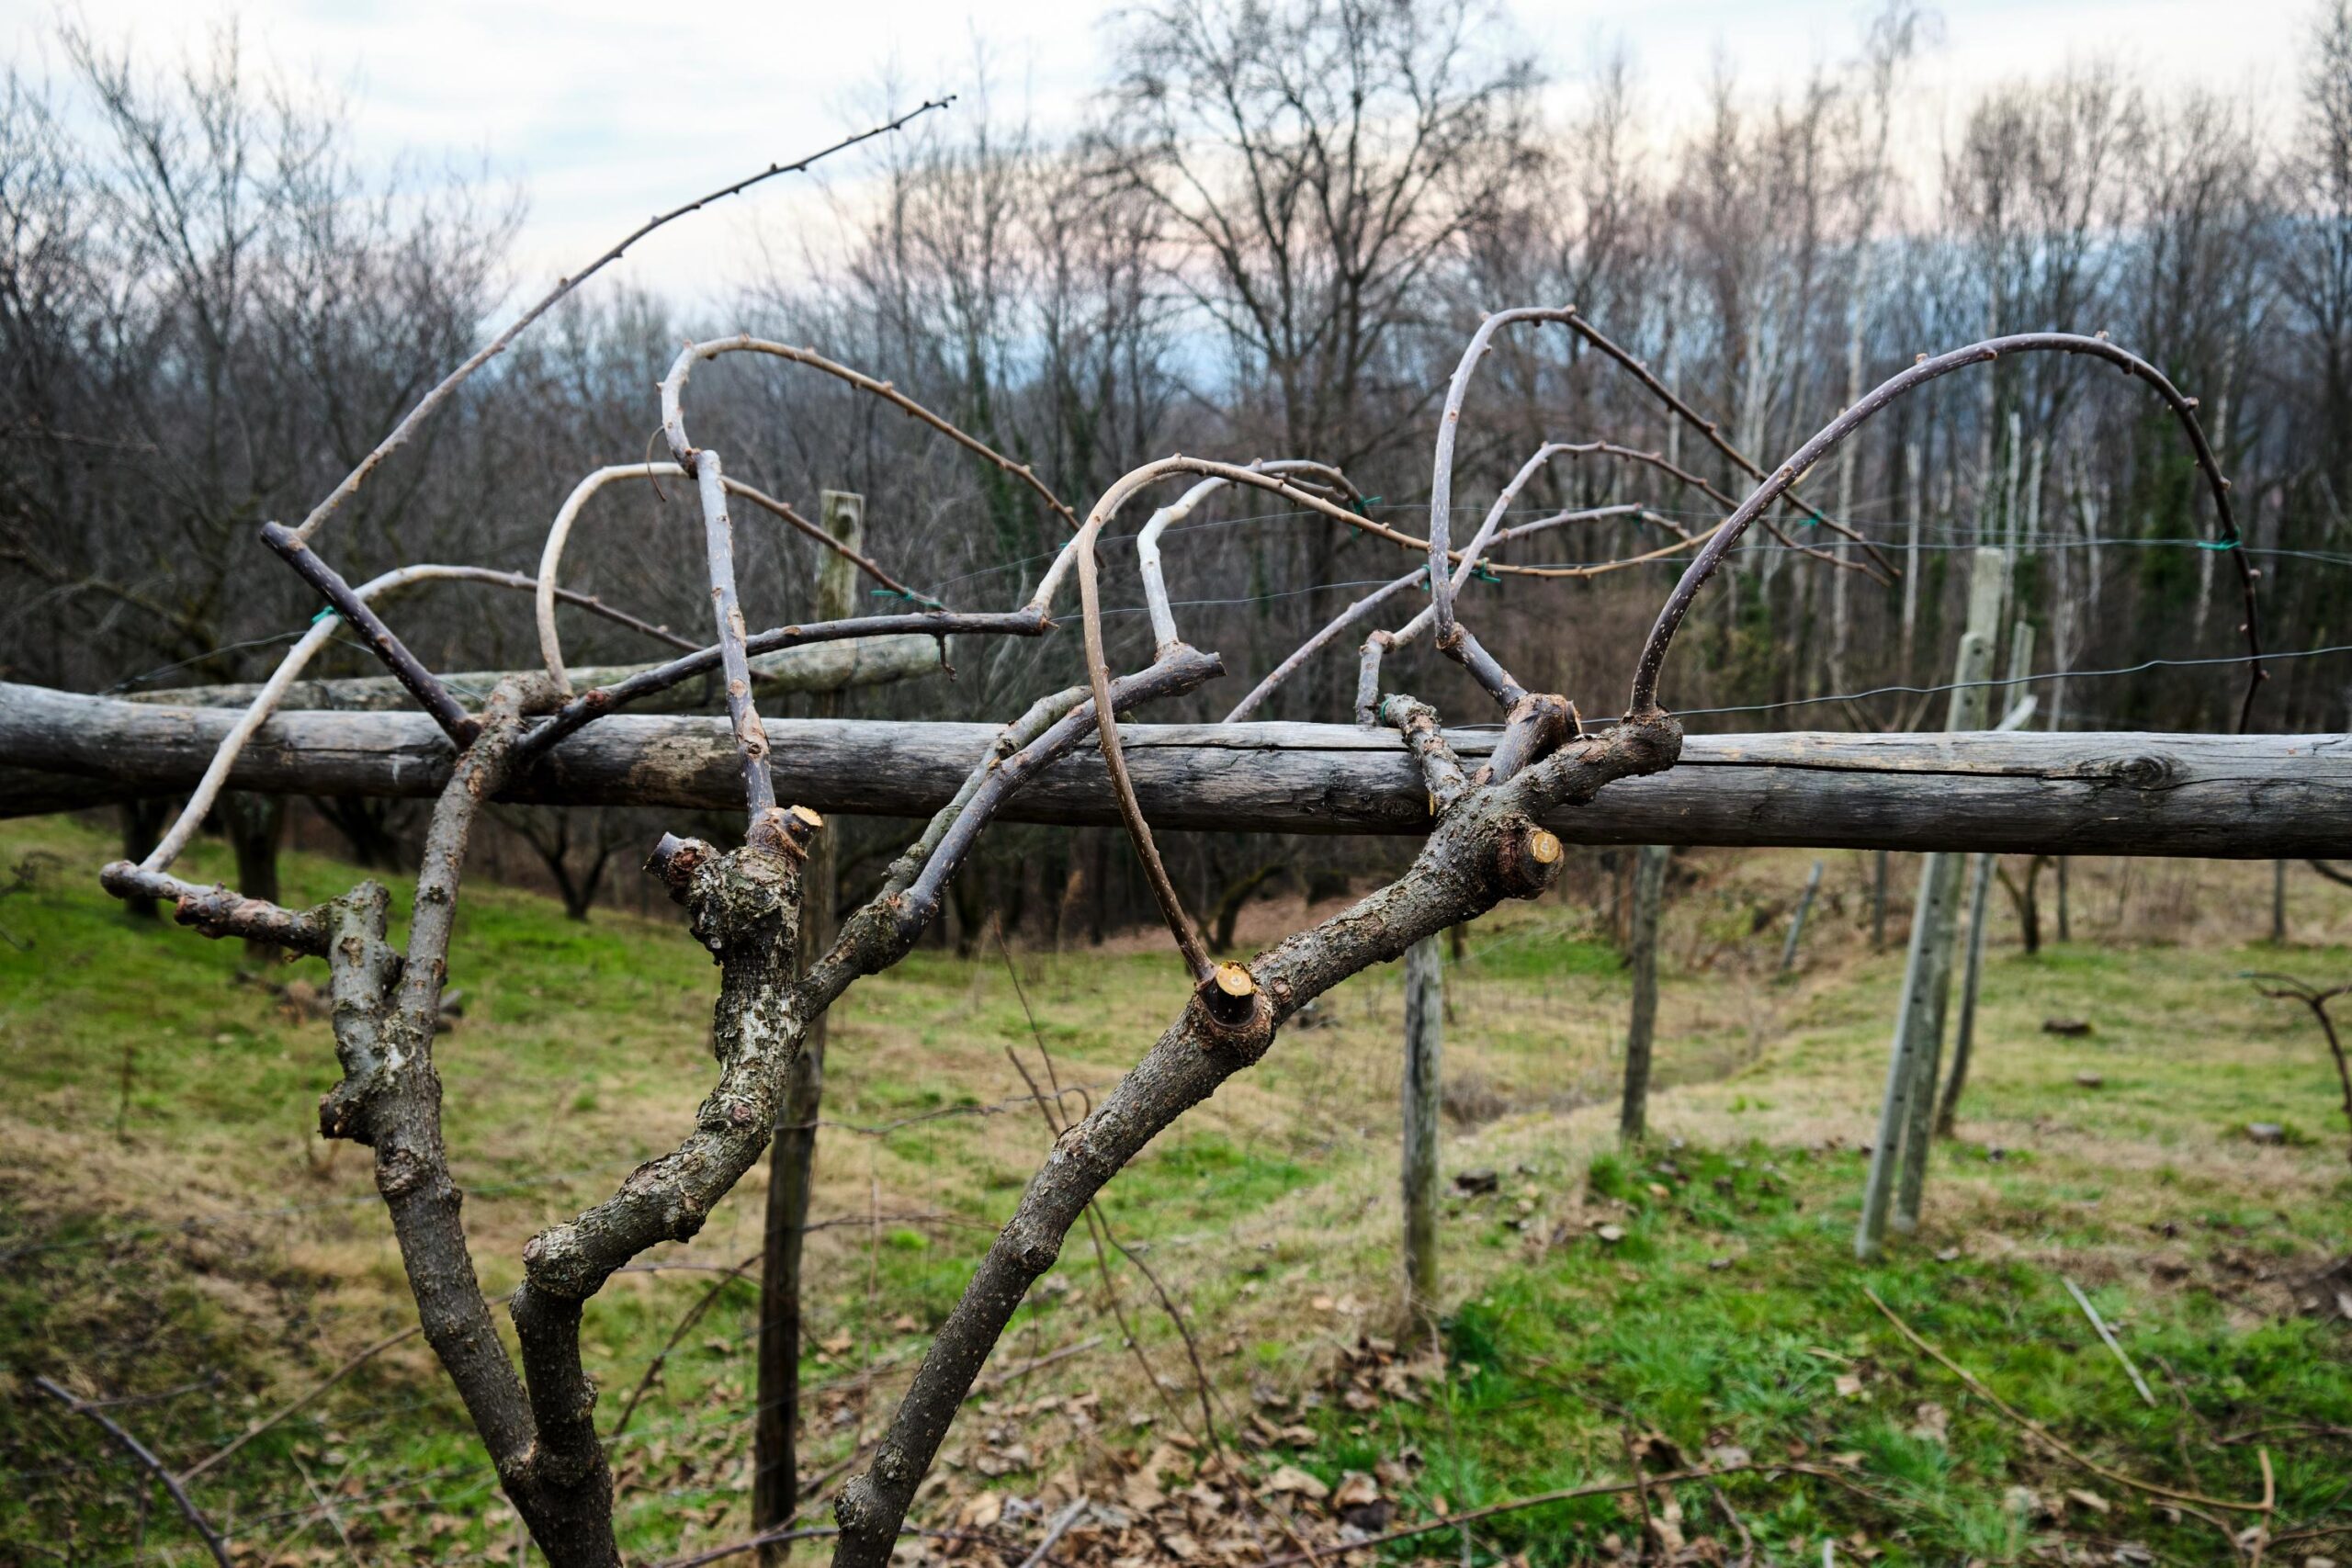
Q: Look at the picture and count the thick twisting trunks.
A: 3